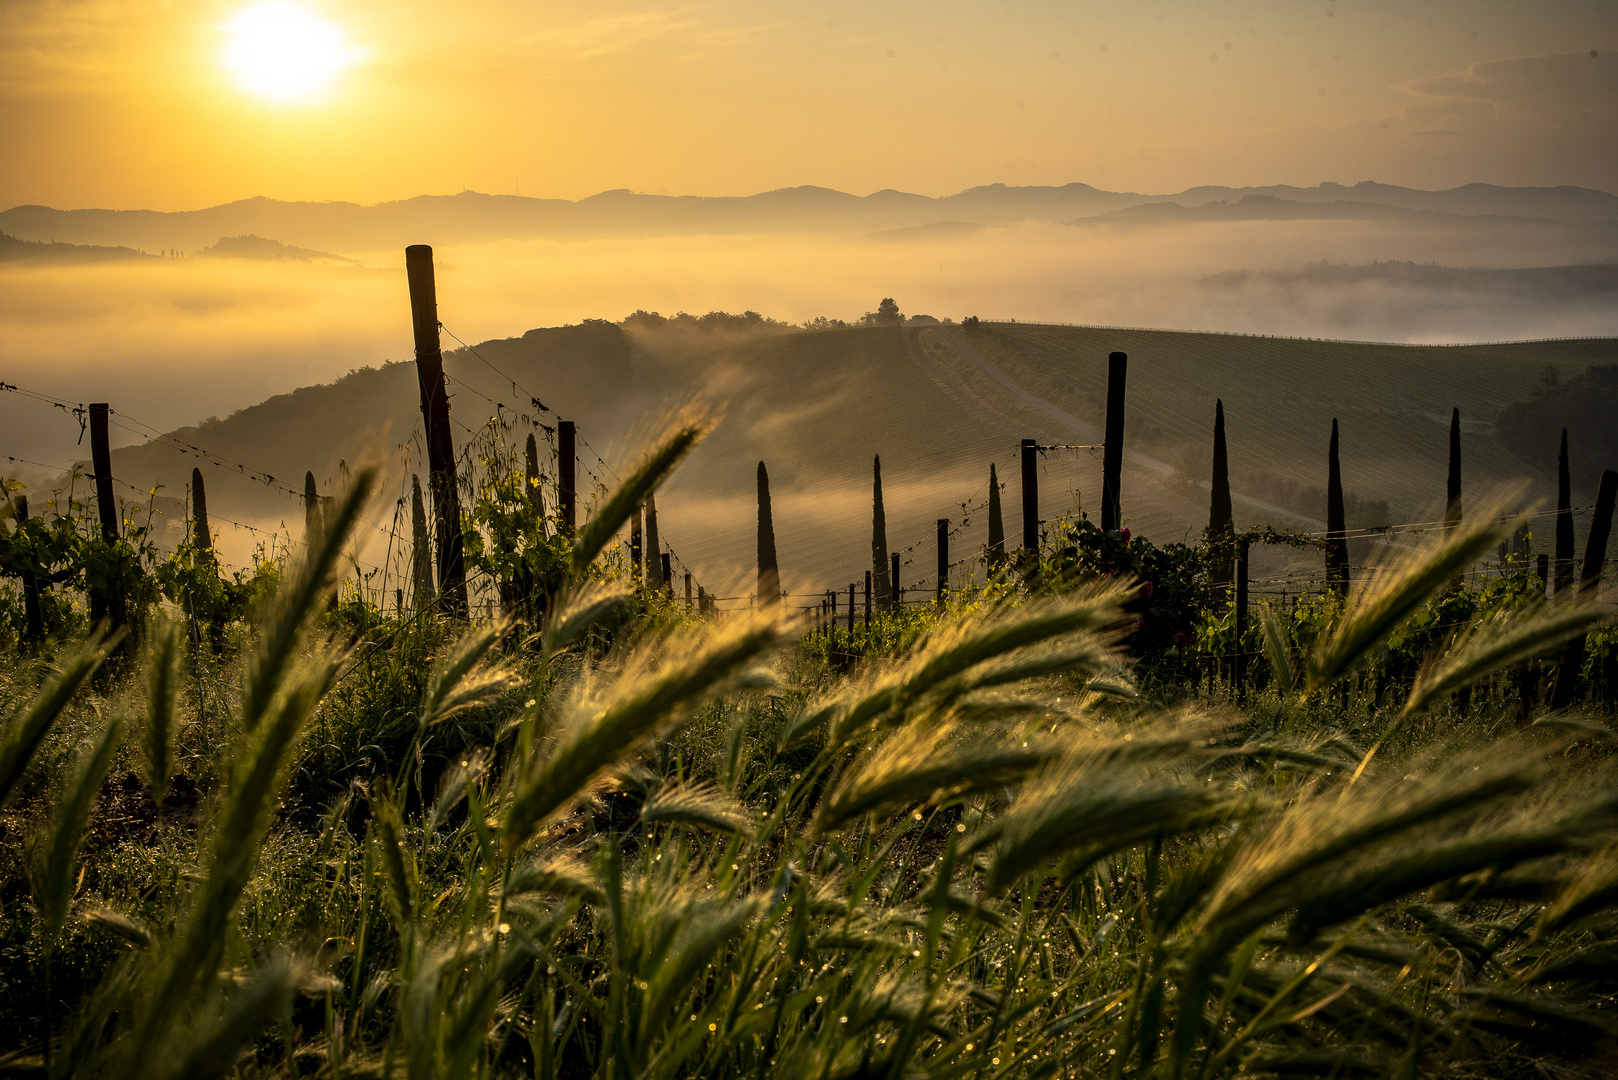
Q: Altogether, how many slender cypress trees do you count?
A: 12